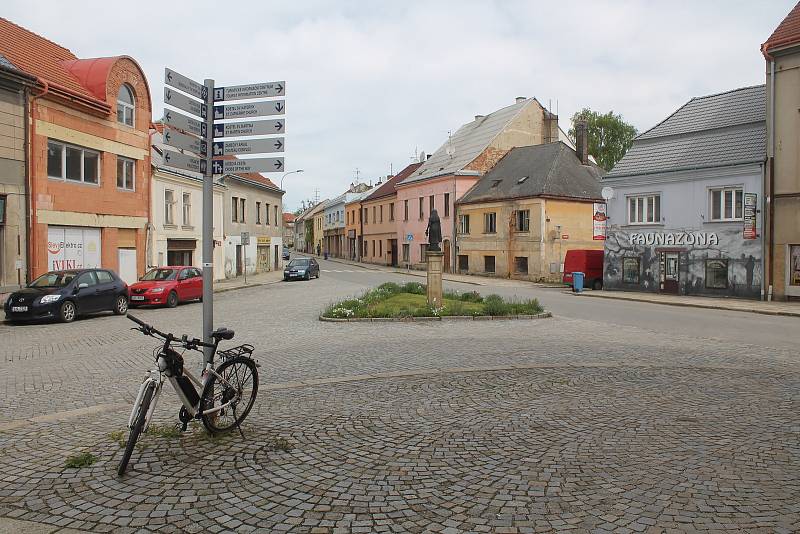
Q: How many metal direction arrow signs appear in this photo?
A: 10